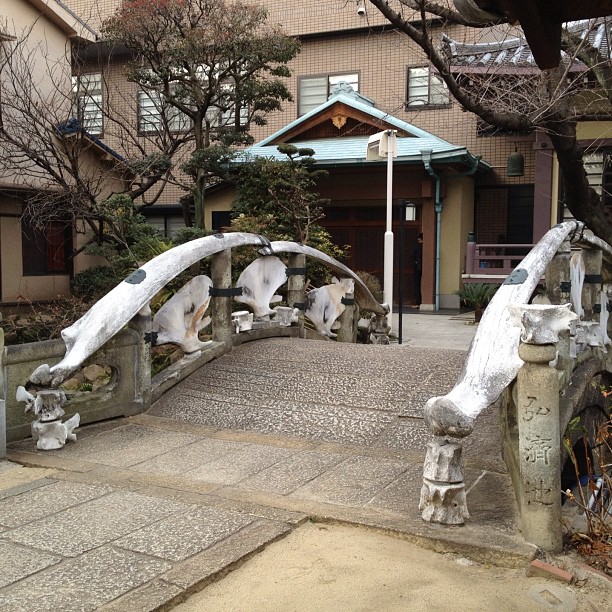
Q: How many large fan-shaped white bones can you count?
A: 3